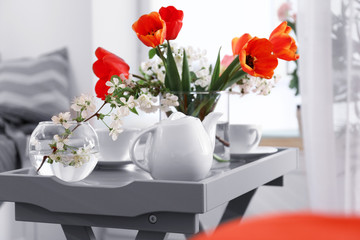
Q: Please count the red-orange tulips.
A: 6